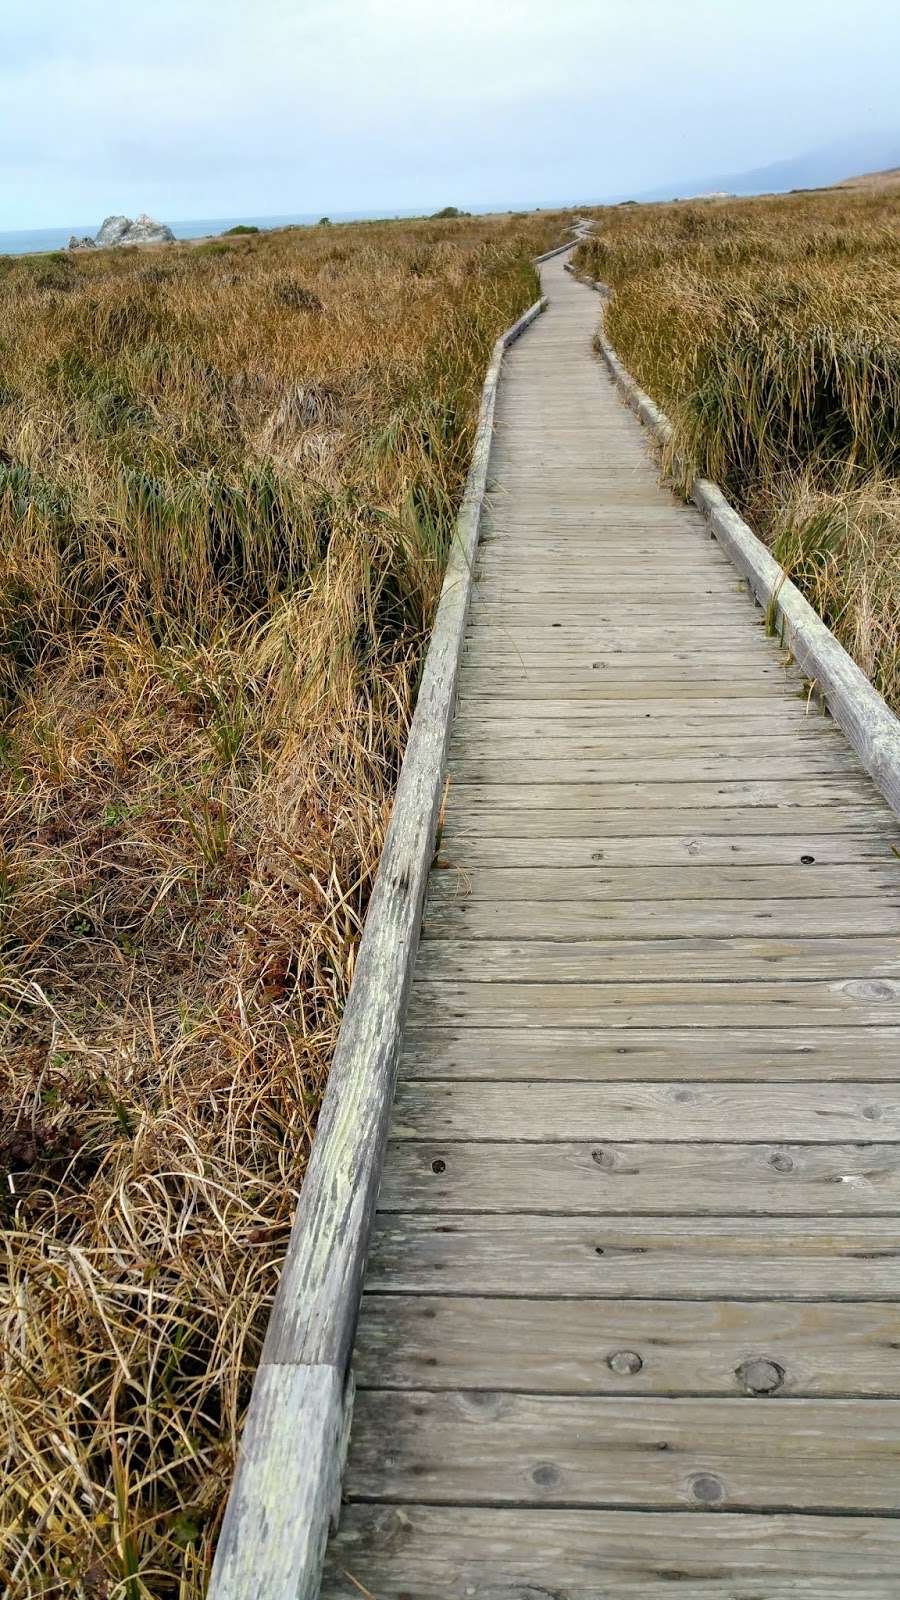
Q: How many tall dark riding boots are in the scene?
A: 0